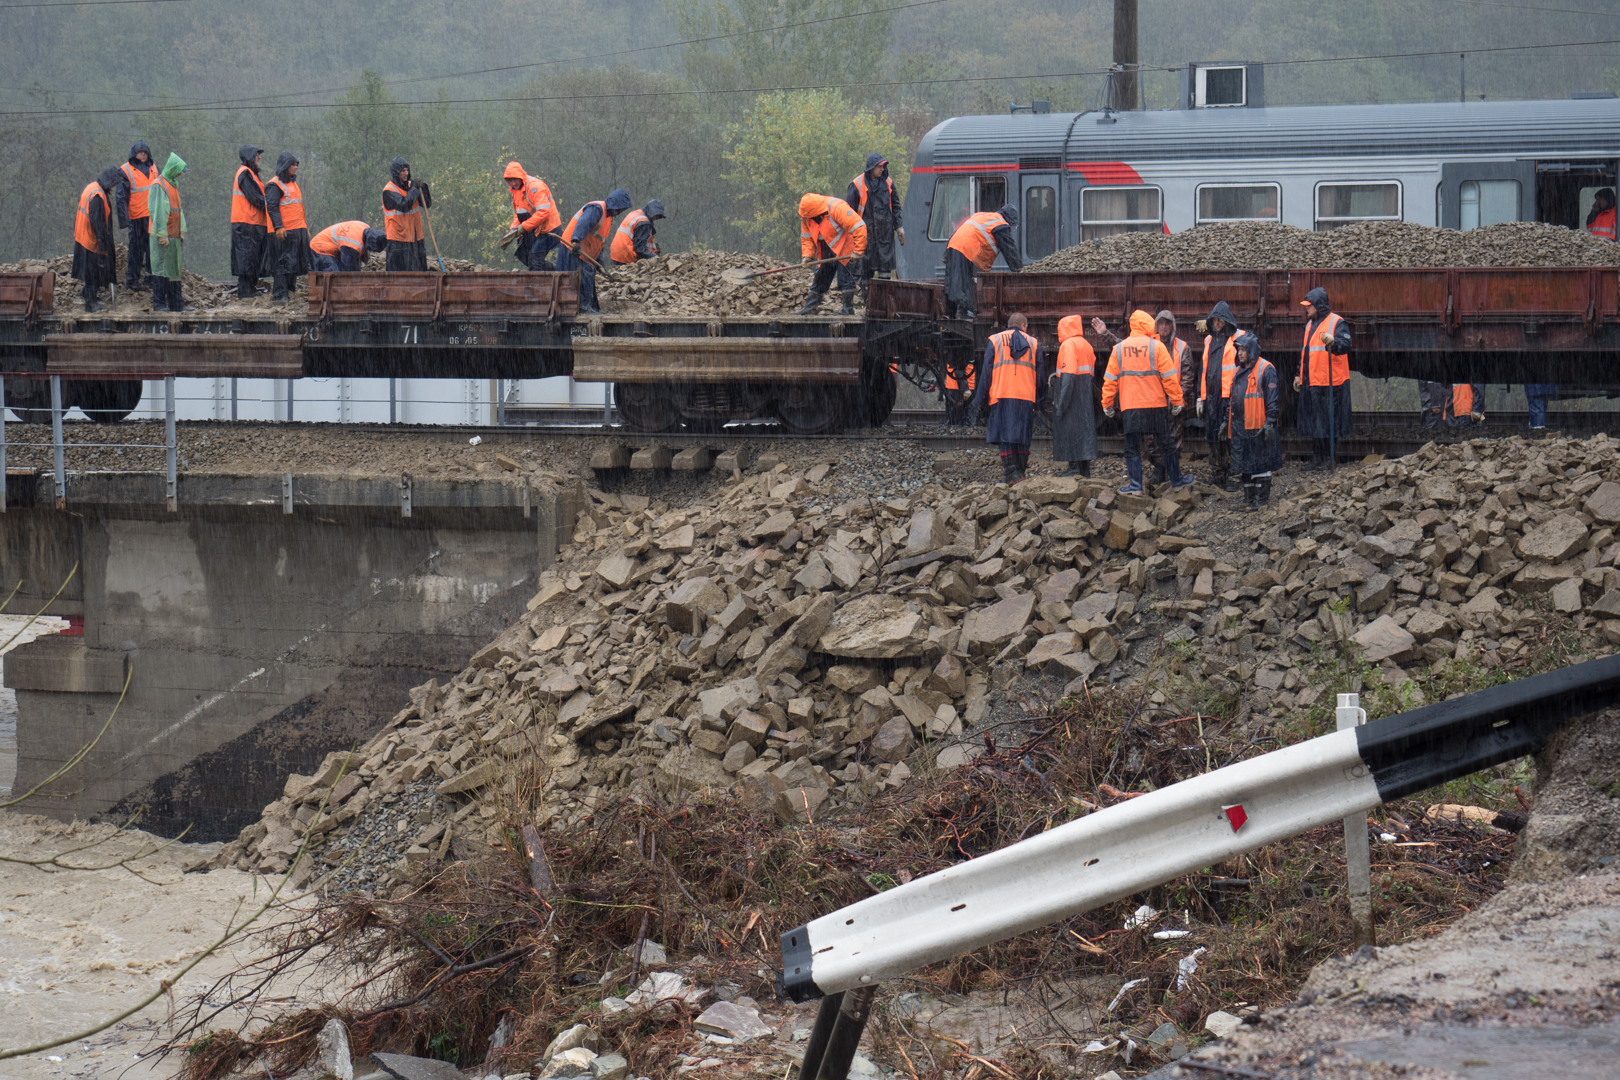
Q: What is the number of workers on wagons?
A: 13